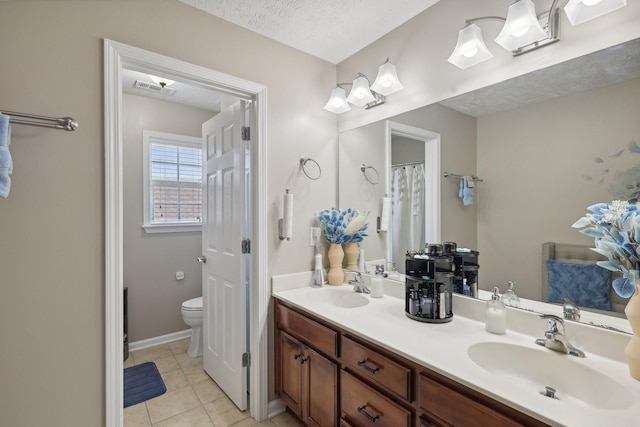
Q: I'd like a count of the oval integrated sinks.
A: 2